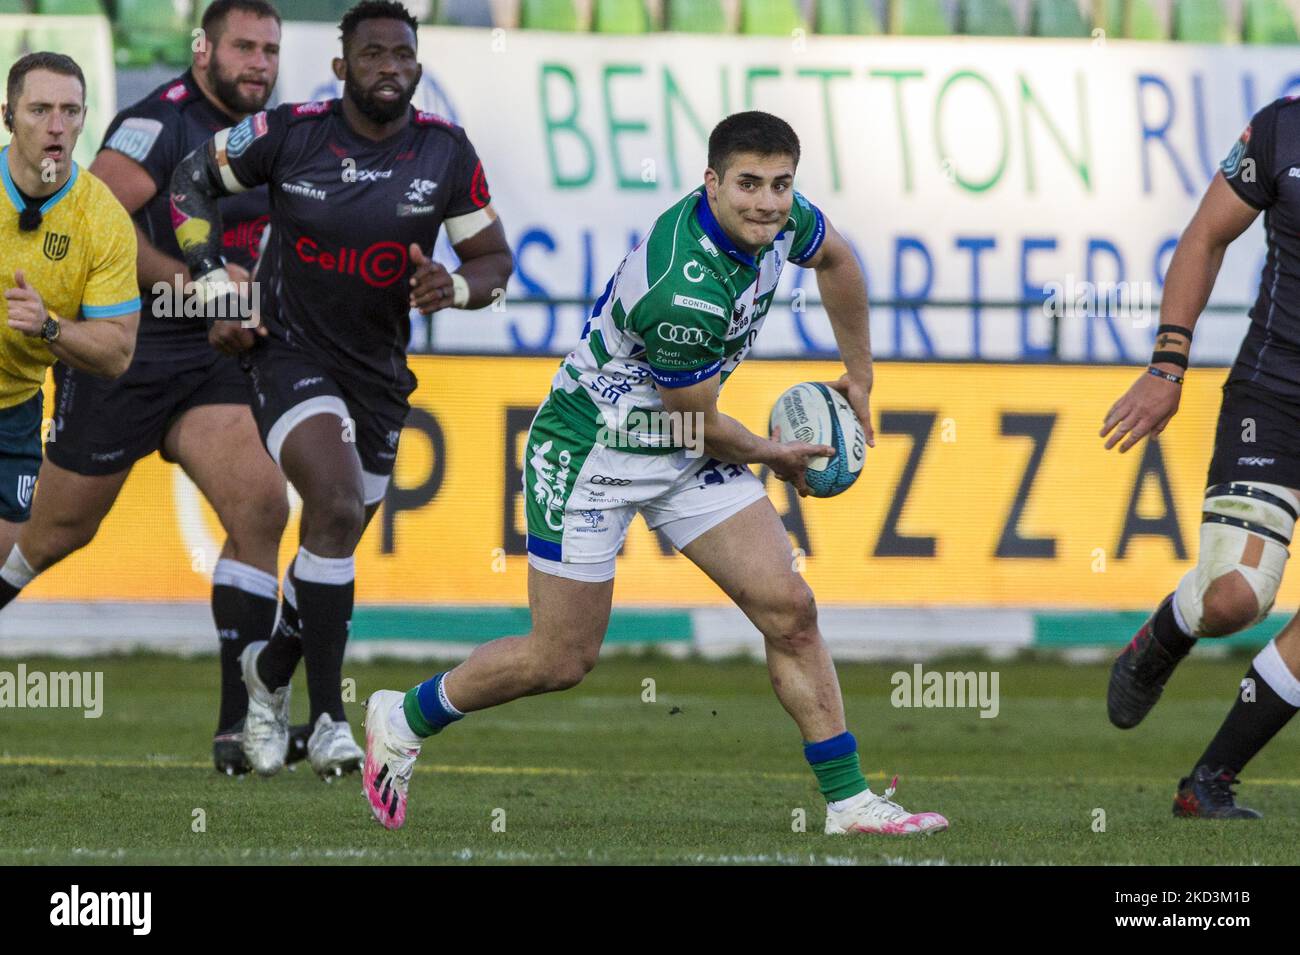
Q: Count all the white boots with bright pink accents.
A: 2